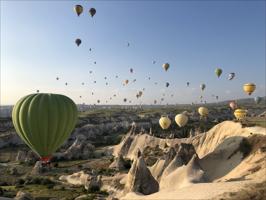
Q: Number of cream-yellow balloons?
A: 3